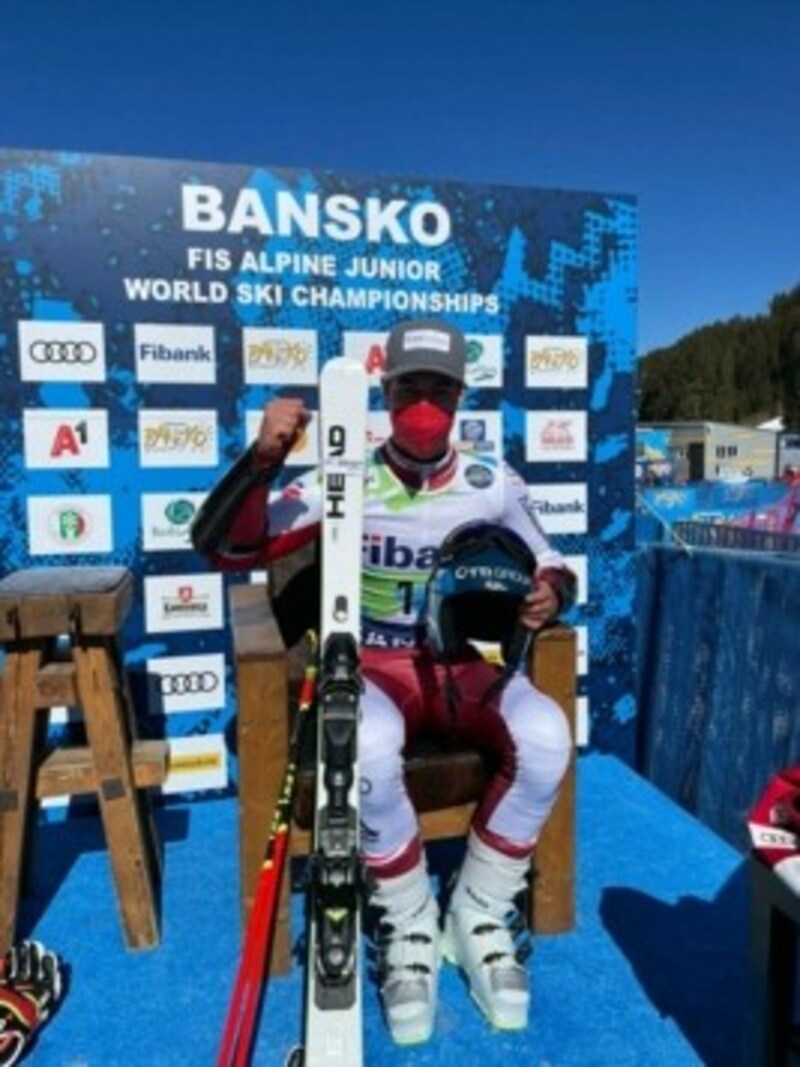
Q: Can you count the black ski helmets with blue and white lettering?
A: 1